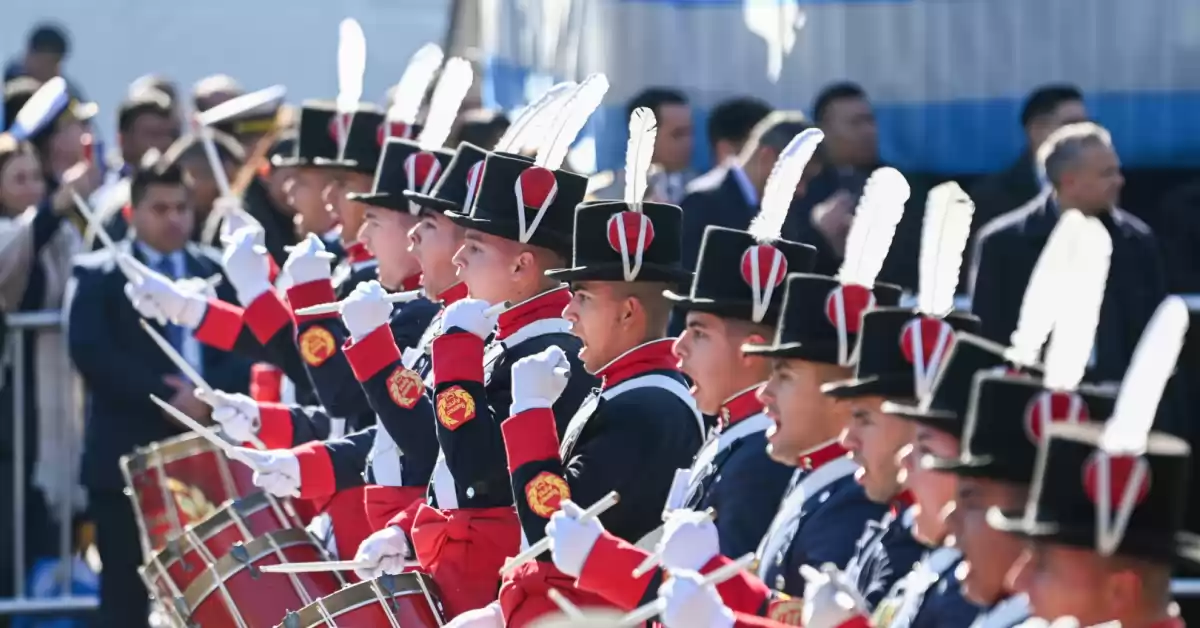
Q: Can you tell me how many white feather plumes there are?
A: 12